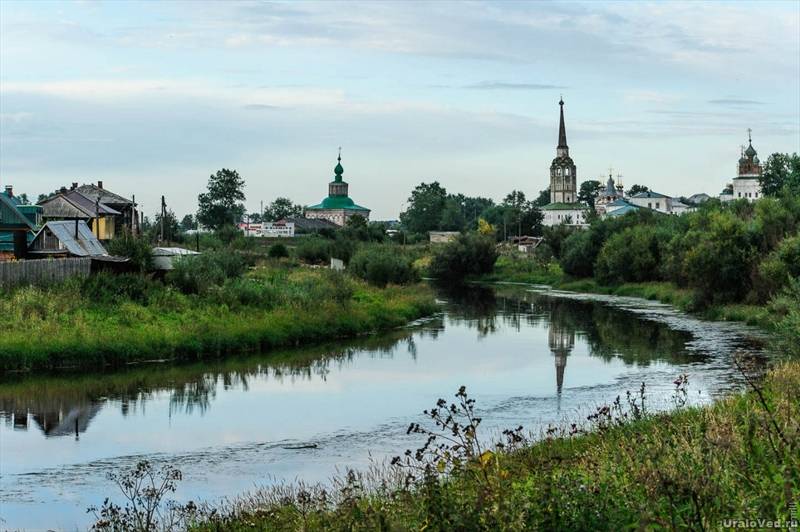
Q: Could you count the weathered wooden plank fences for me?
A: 1